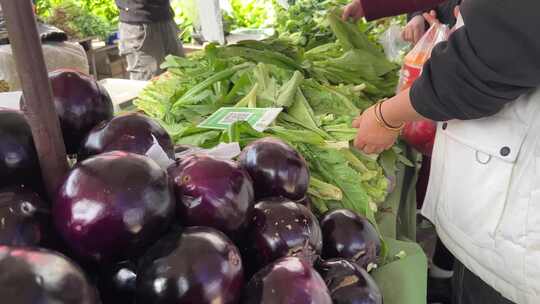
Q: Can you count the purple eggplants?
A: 14